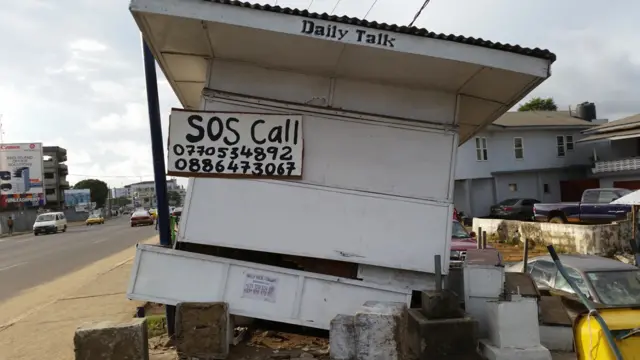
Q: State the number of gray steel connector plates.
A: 0